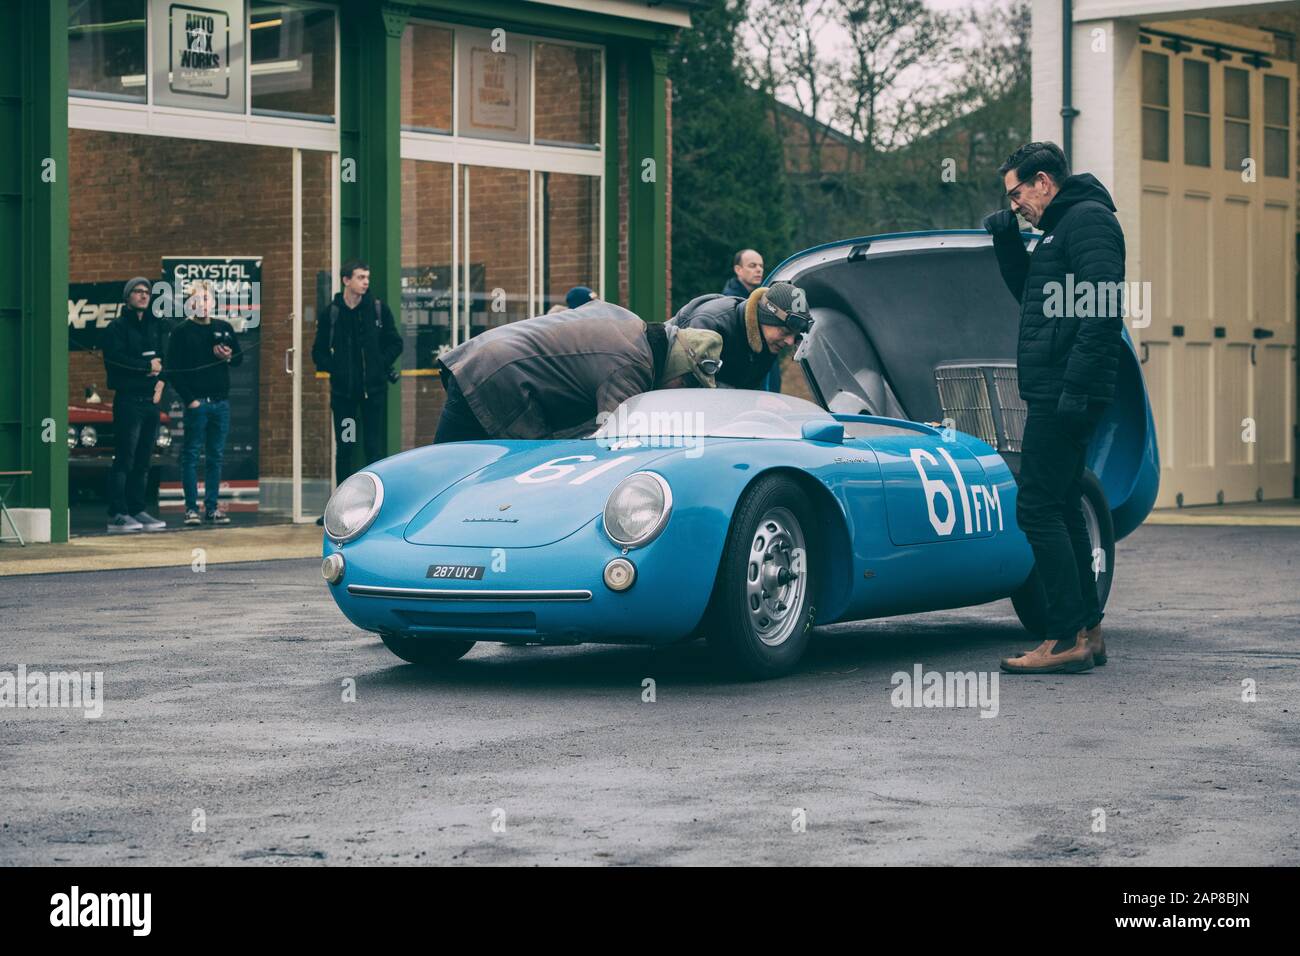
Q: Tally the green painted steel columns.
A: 3